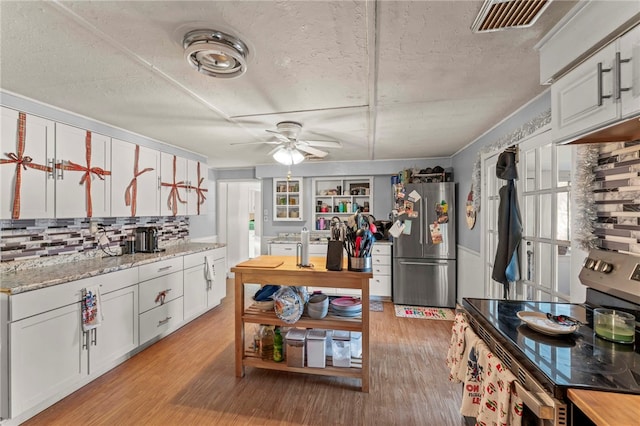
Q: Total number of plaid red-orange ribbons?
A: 5